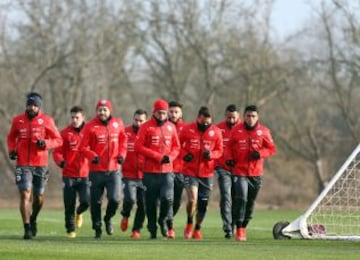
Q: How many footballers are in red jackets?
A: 9